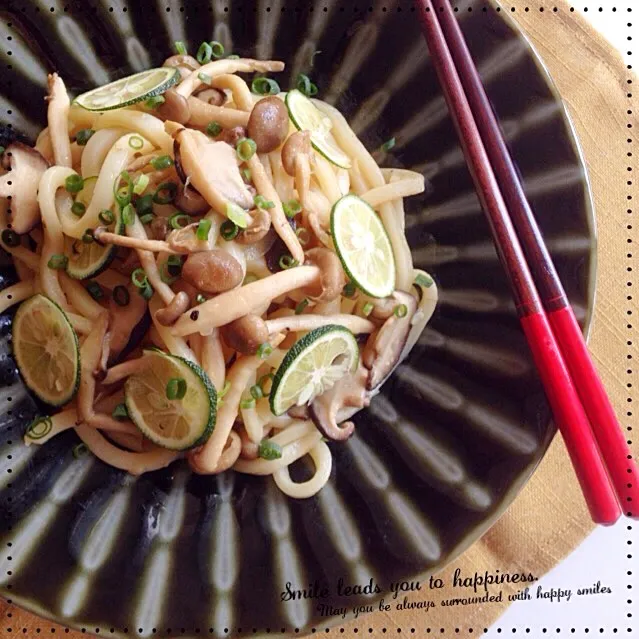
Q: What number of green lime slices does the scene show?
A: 7